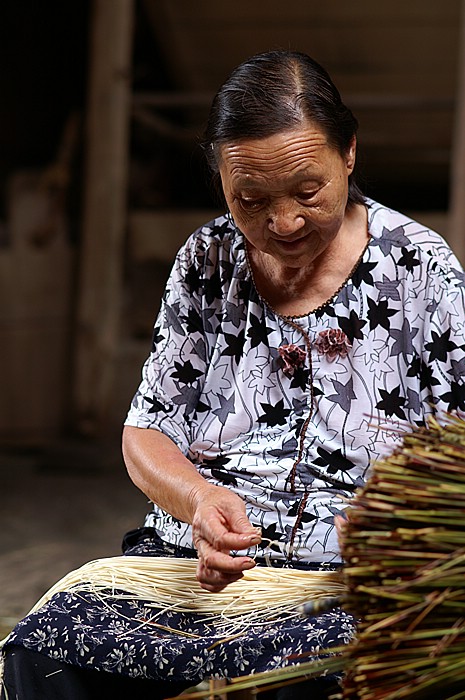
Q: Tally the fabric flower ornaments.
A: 2